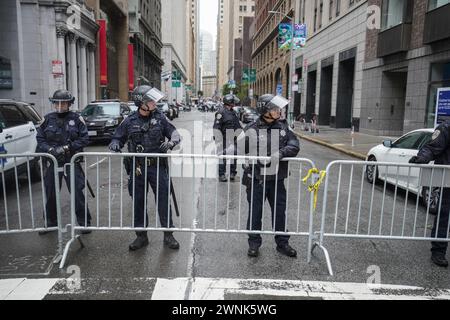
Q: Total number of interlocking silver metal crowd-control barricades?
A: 3